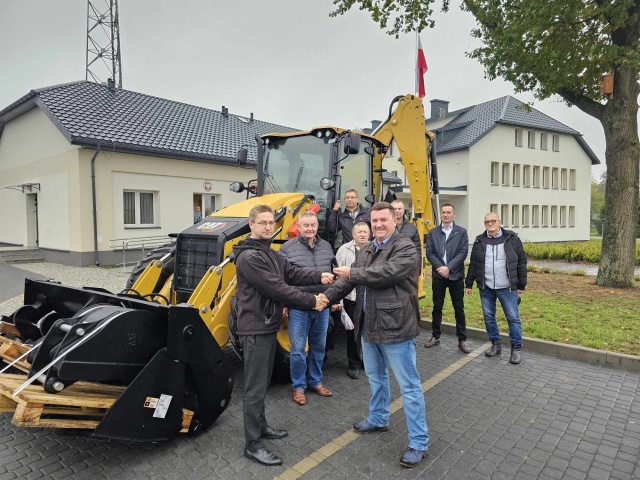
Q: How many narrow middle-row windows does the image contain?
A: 9